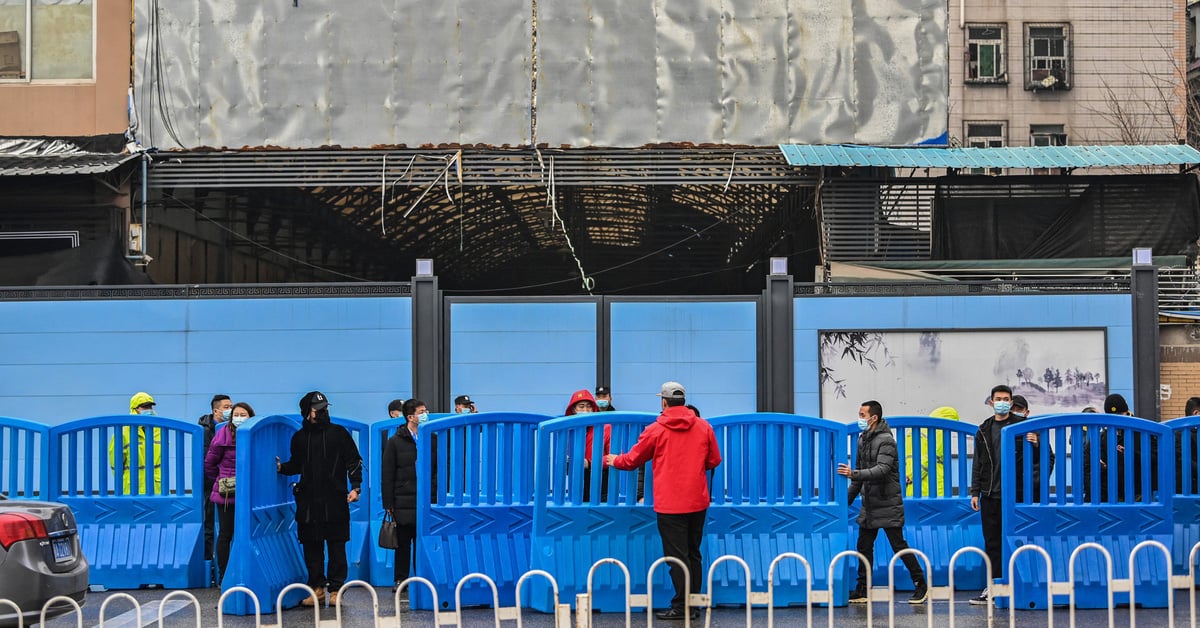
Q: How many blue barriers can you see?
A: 11